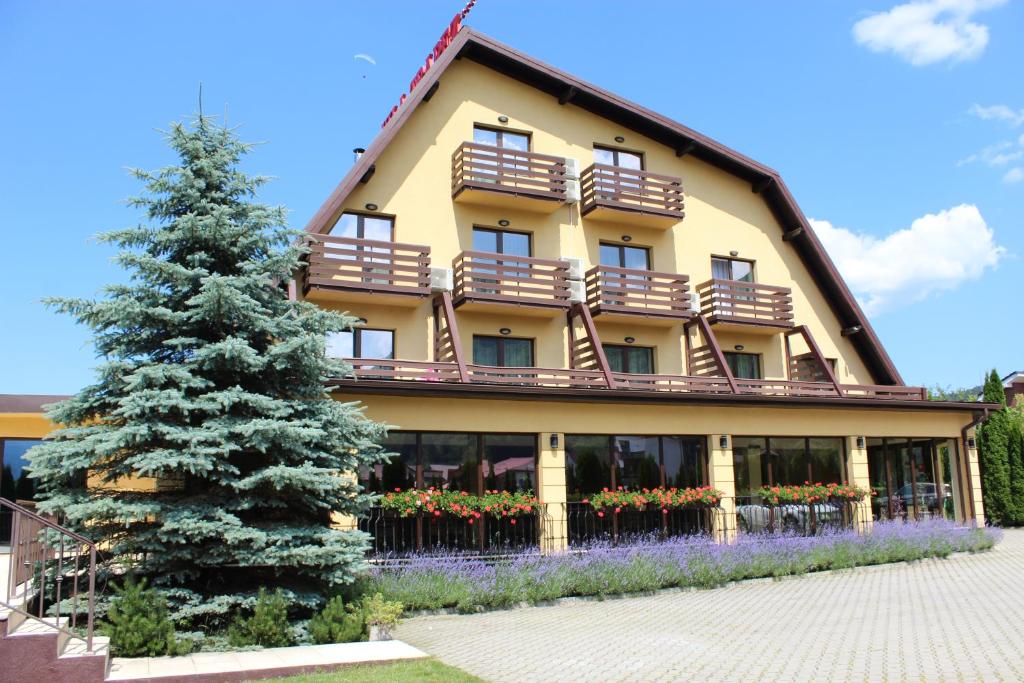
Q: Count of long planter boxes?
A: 3